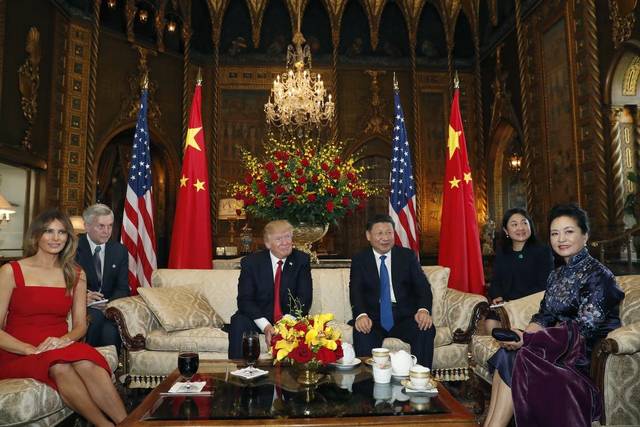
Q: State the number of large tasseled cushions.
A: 1